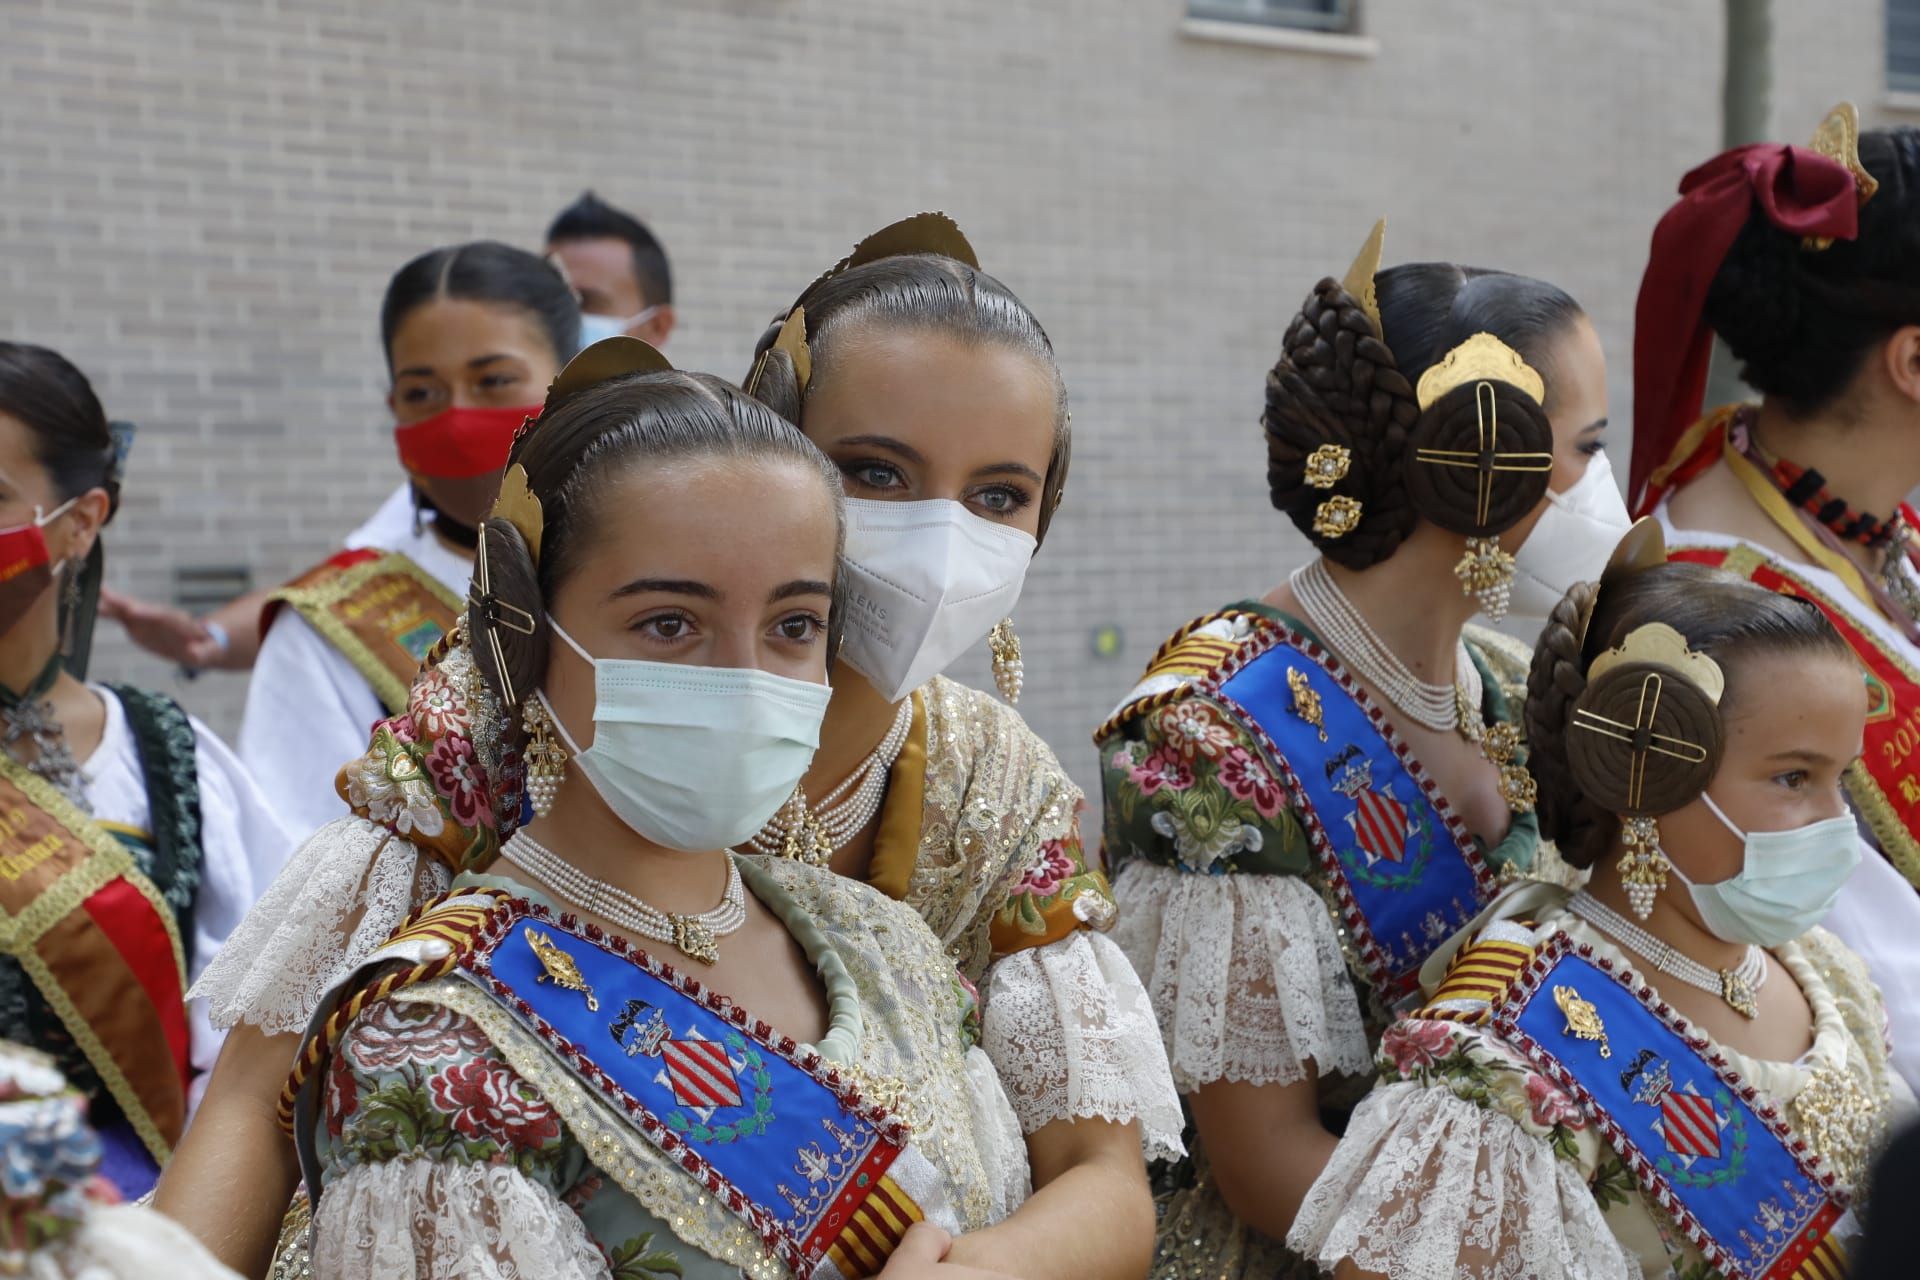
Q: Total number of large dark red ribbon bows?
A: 1